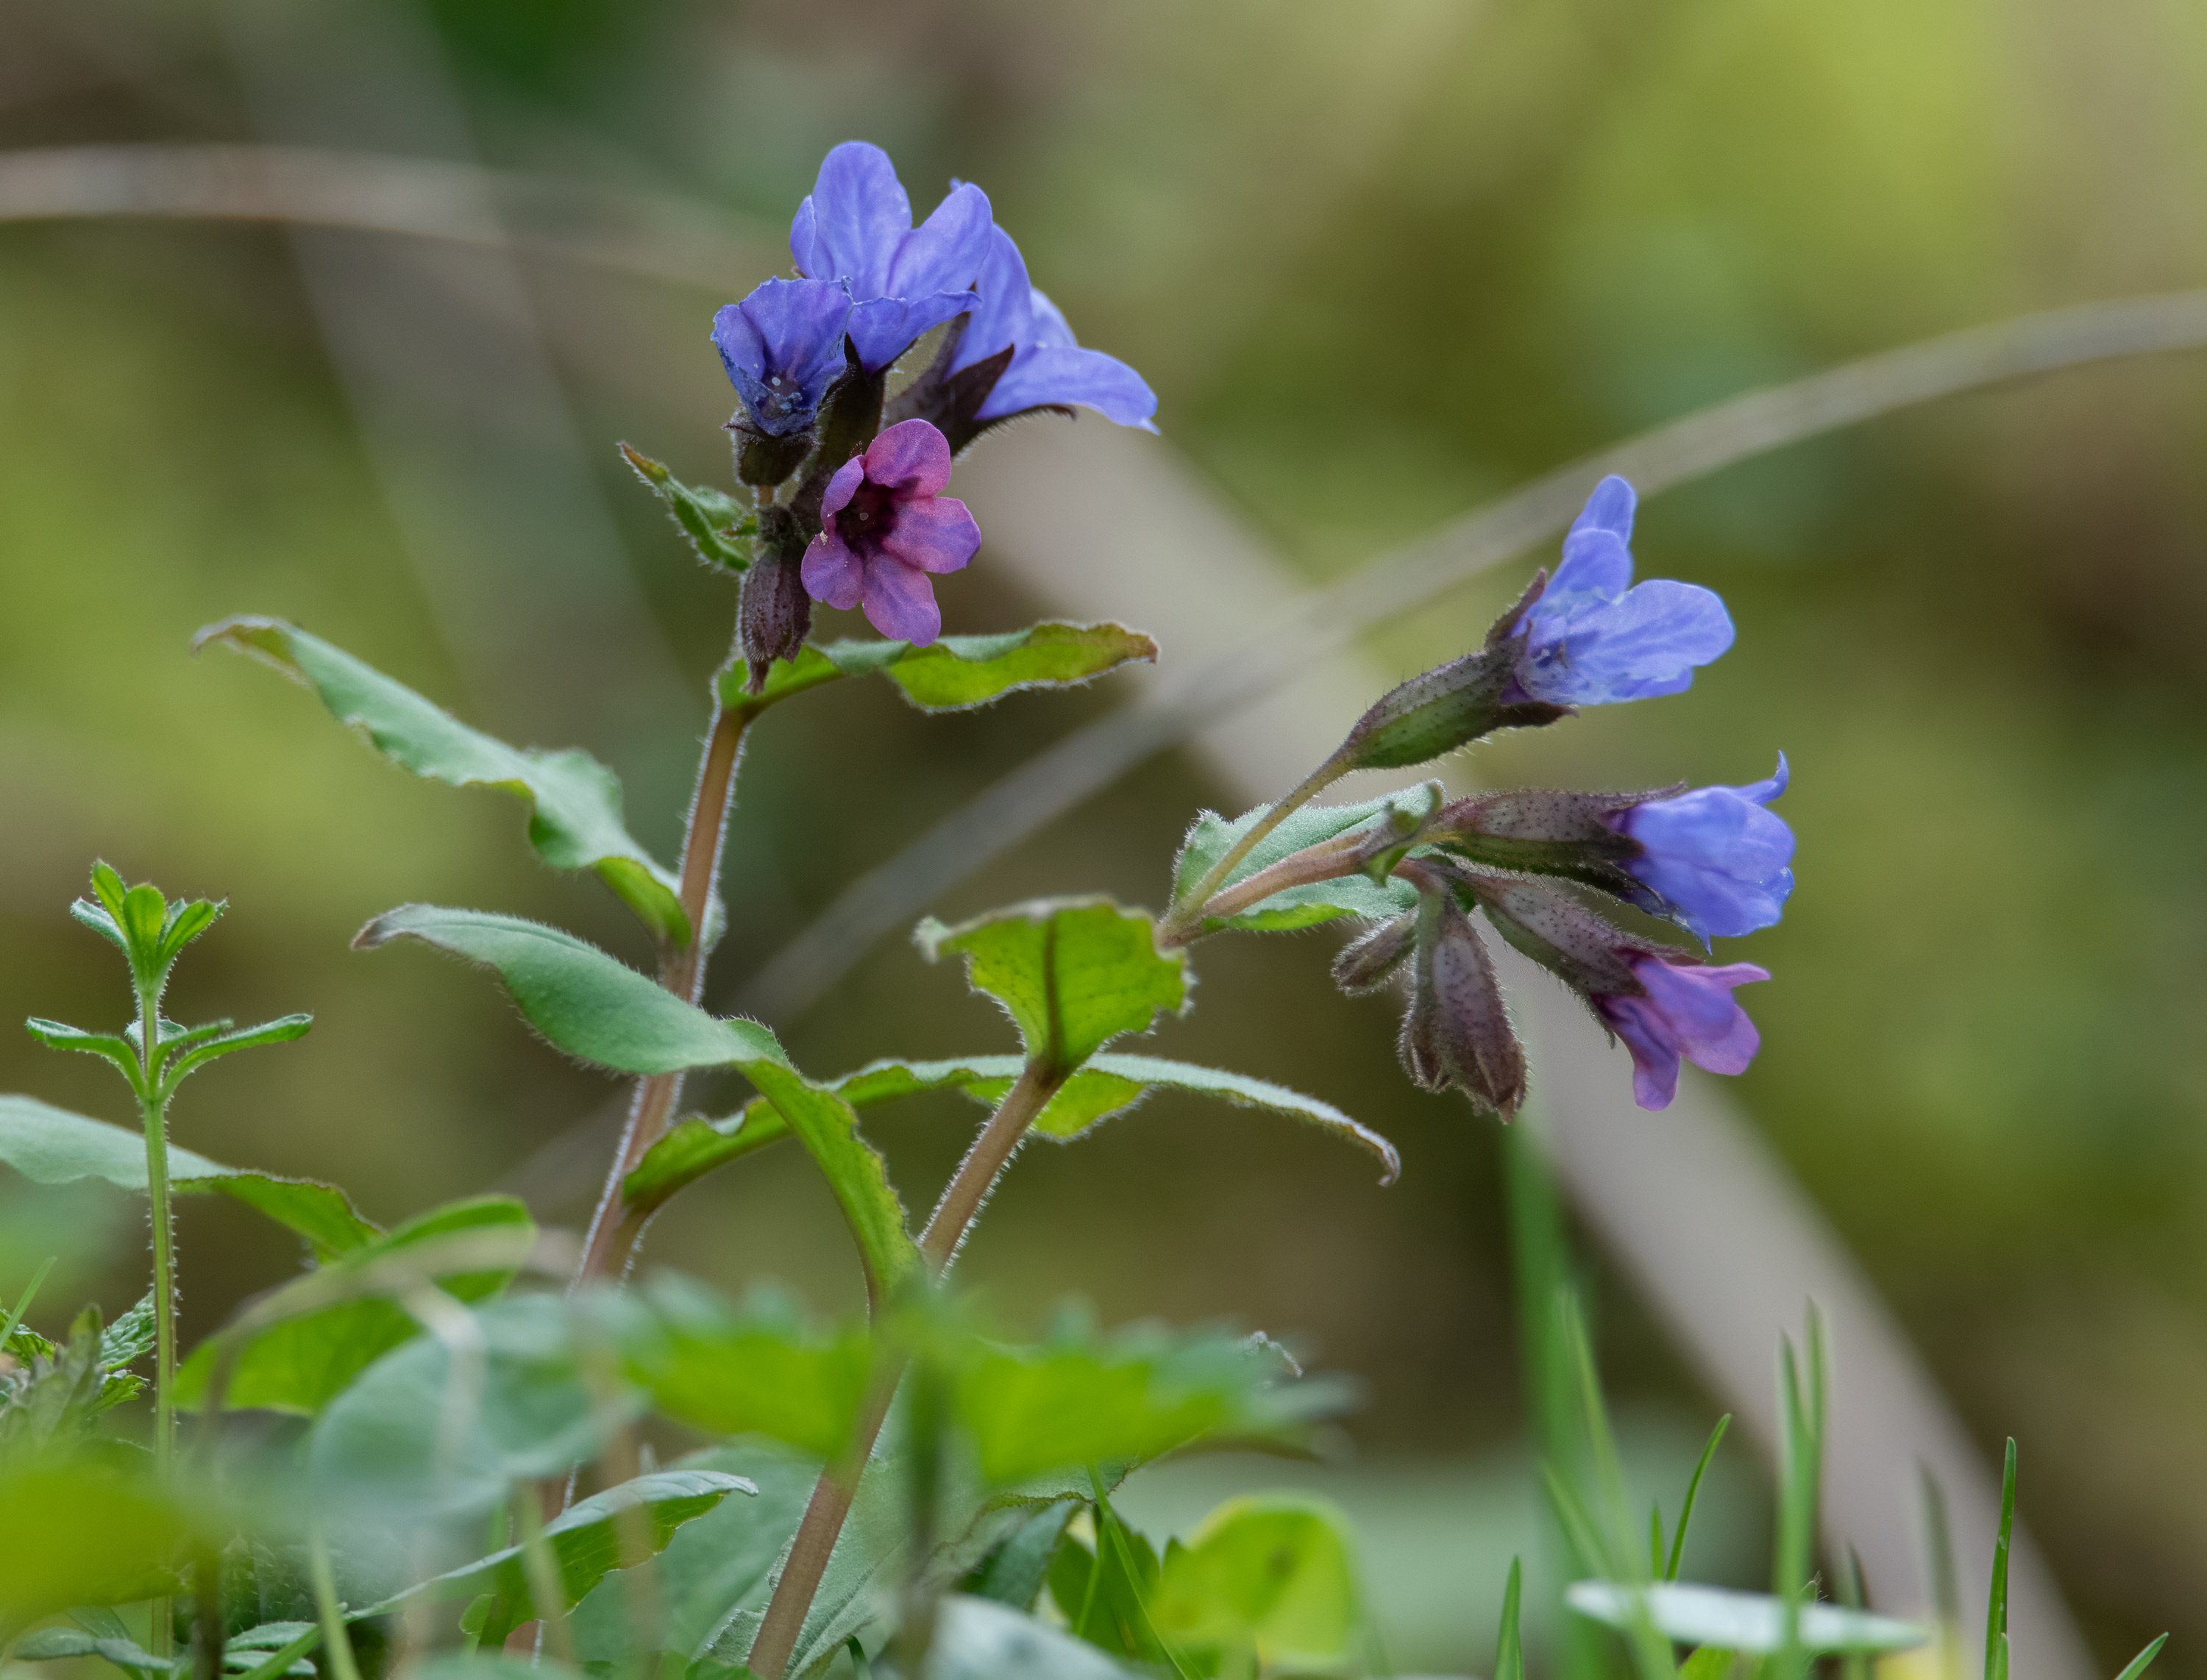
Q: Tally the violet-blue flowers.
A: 5